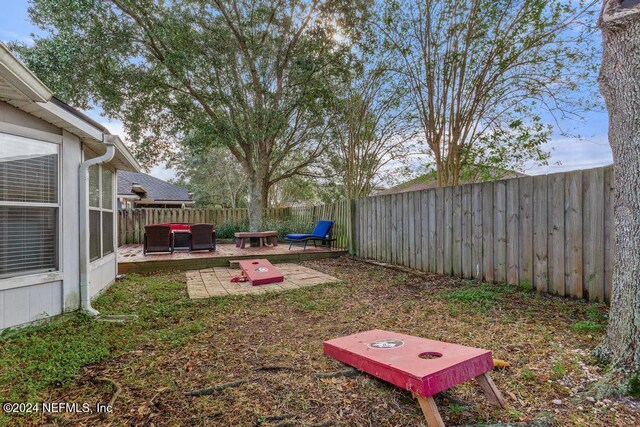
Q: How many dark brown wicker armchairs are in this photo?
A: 2